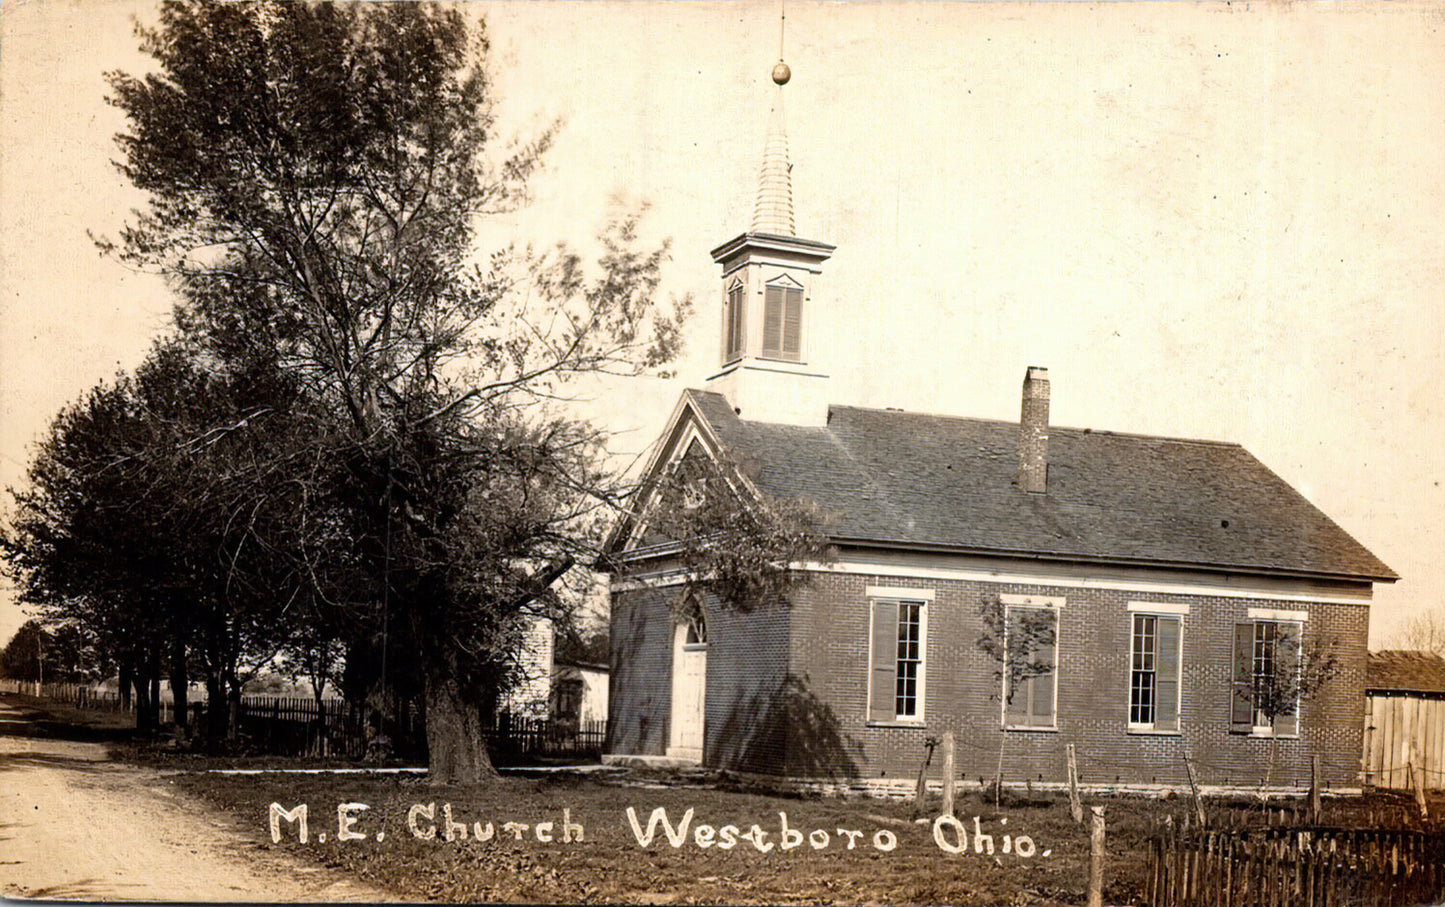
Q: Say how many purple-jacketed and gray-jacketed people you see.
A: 0